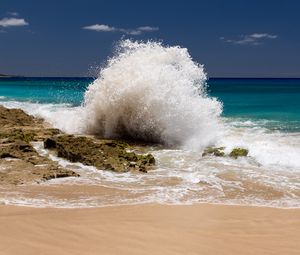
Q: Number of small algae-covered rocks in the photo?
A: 2